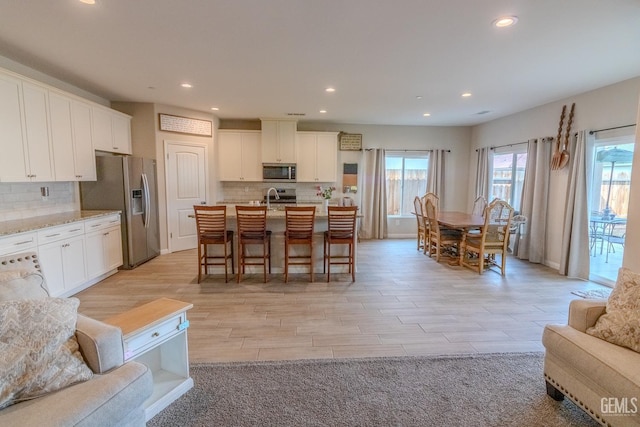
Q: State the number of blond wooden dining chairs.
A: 6